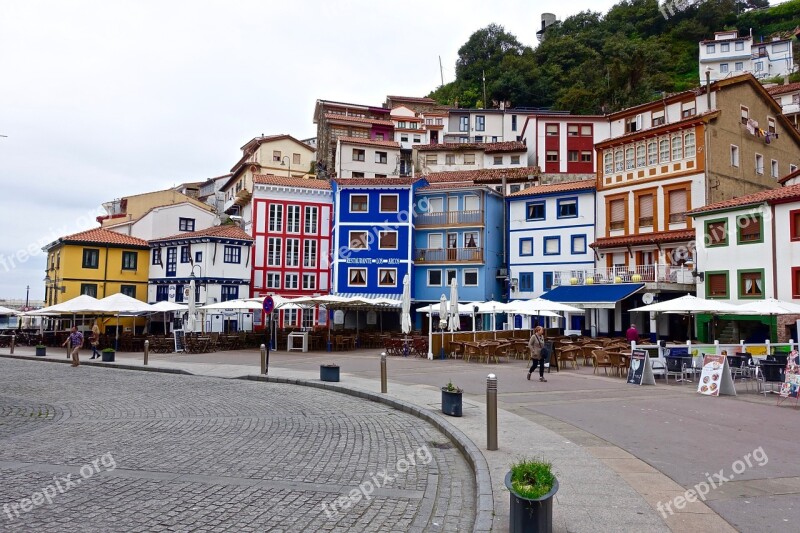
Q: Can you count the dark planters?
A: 5